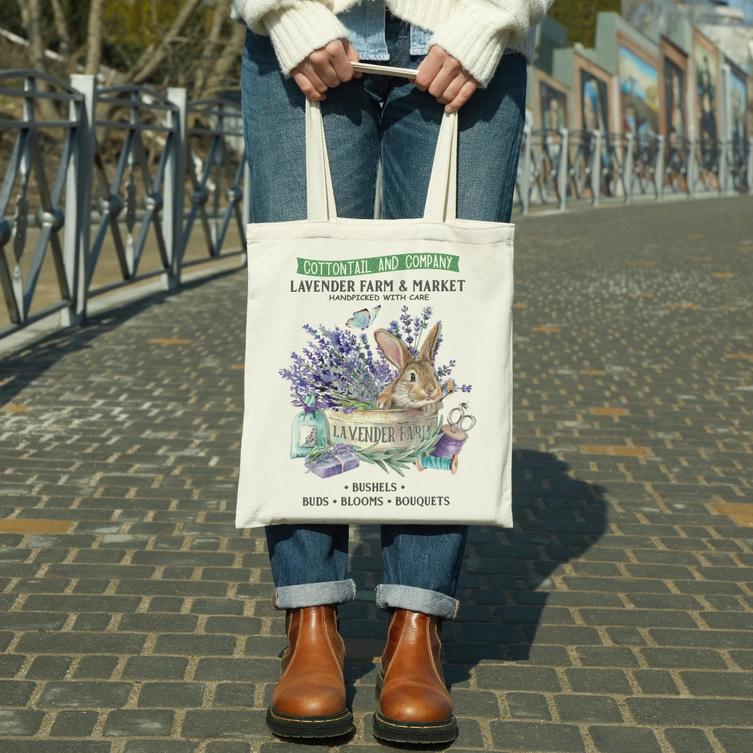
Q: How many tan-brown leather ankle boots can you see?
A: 2